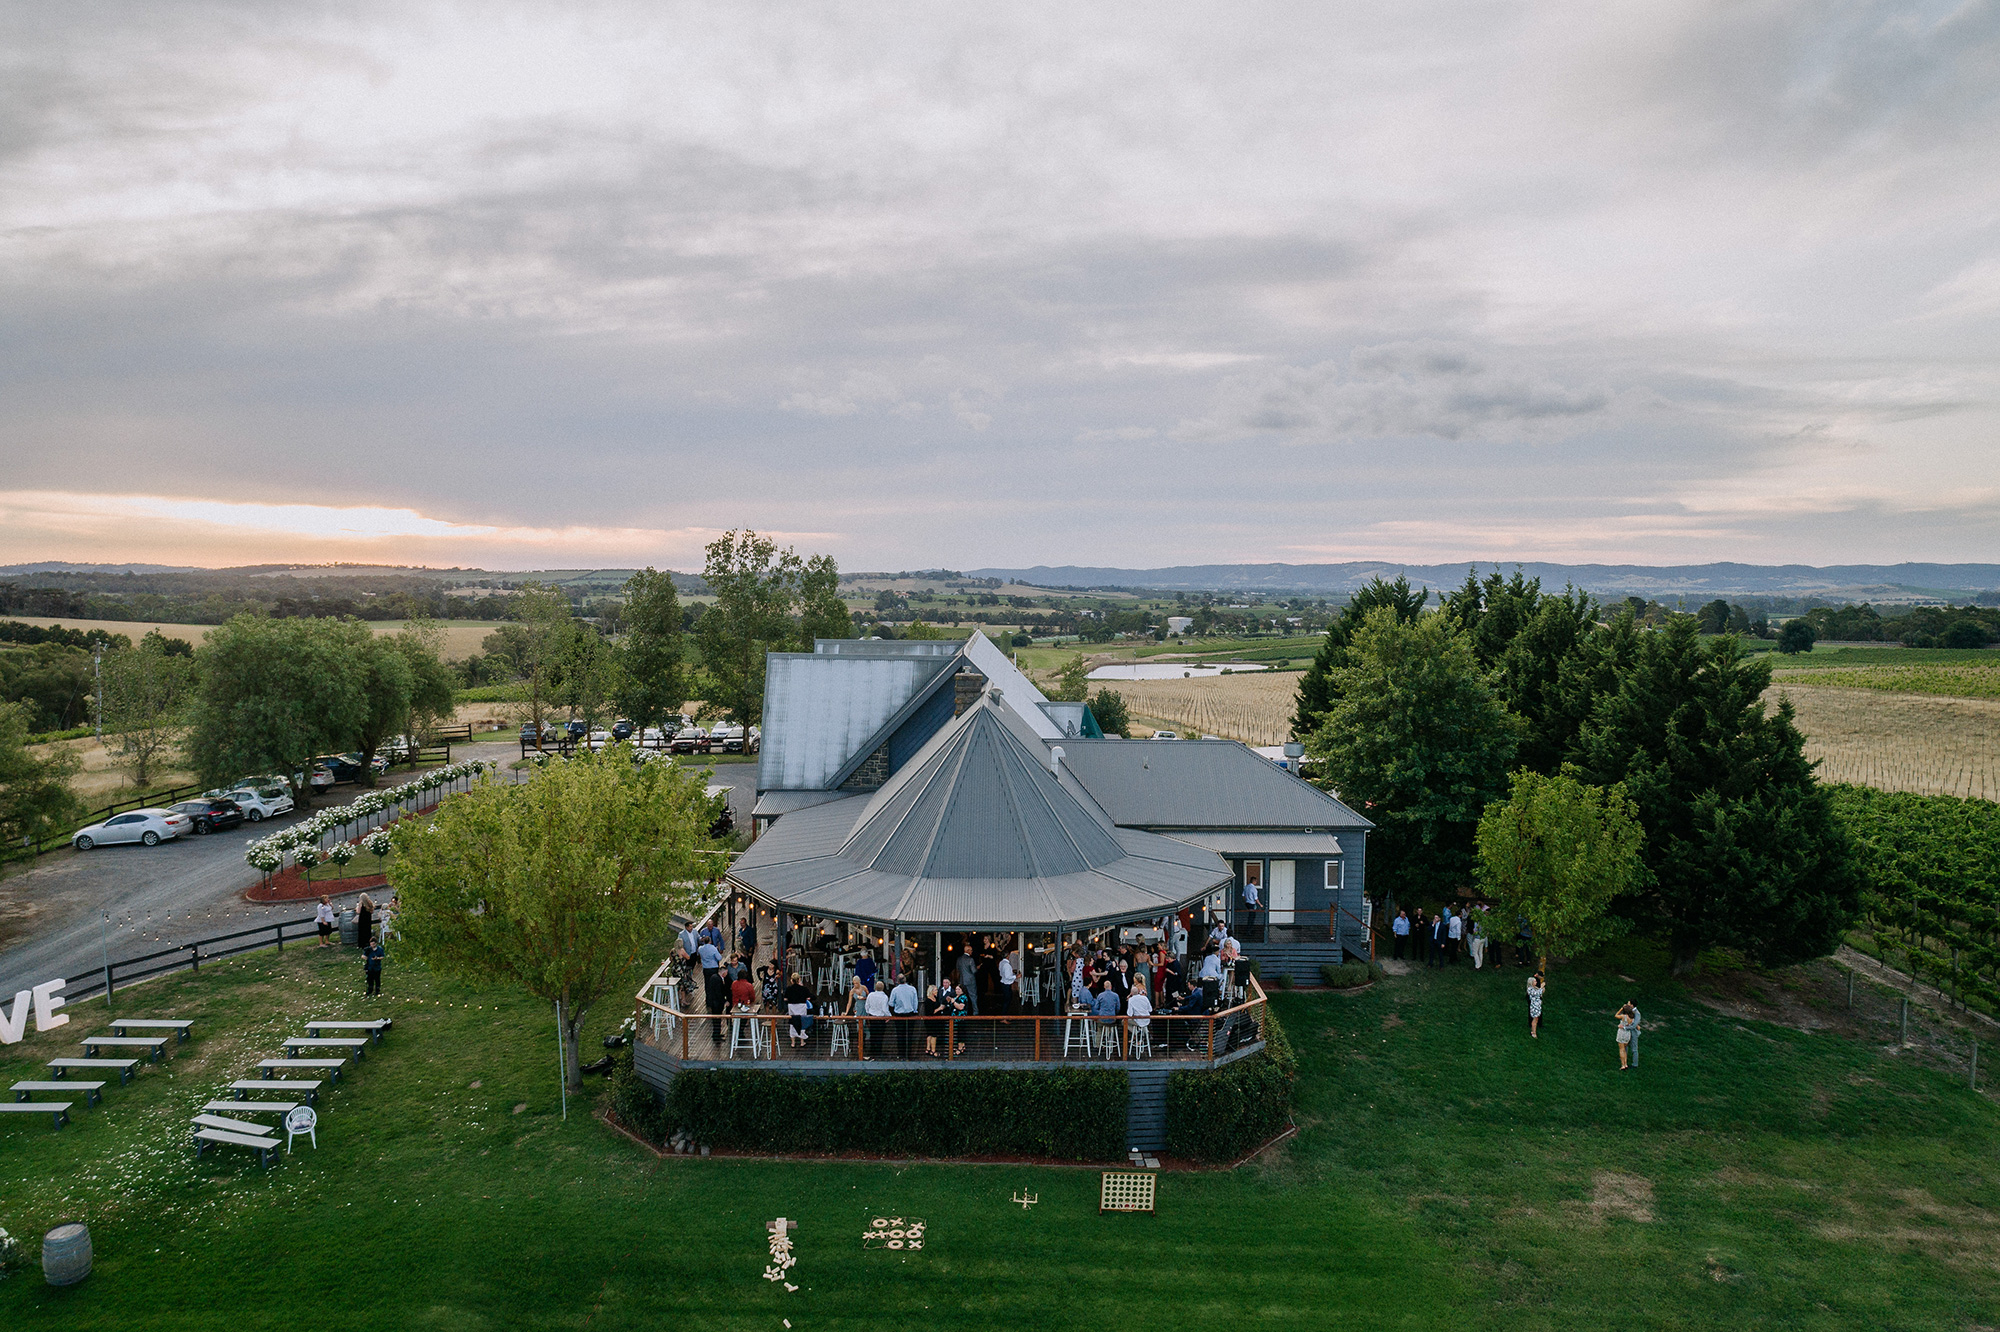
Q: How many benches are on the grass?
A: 12